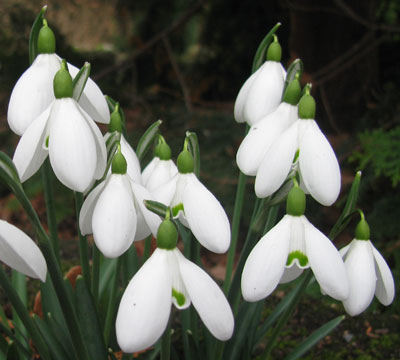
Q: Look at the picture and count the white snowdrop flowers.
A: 13